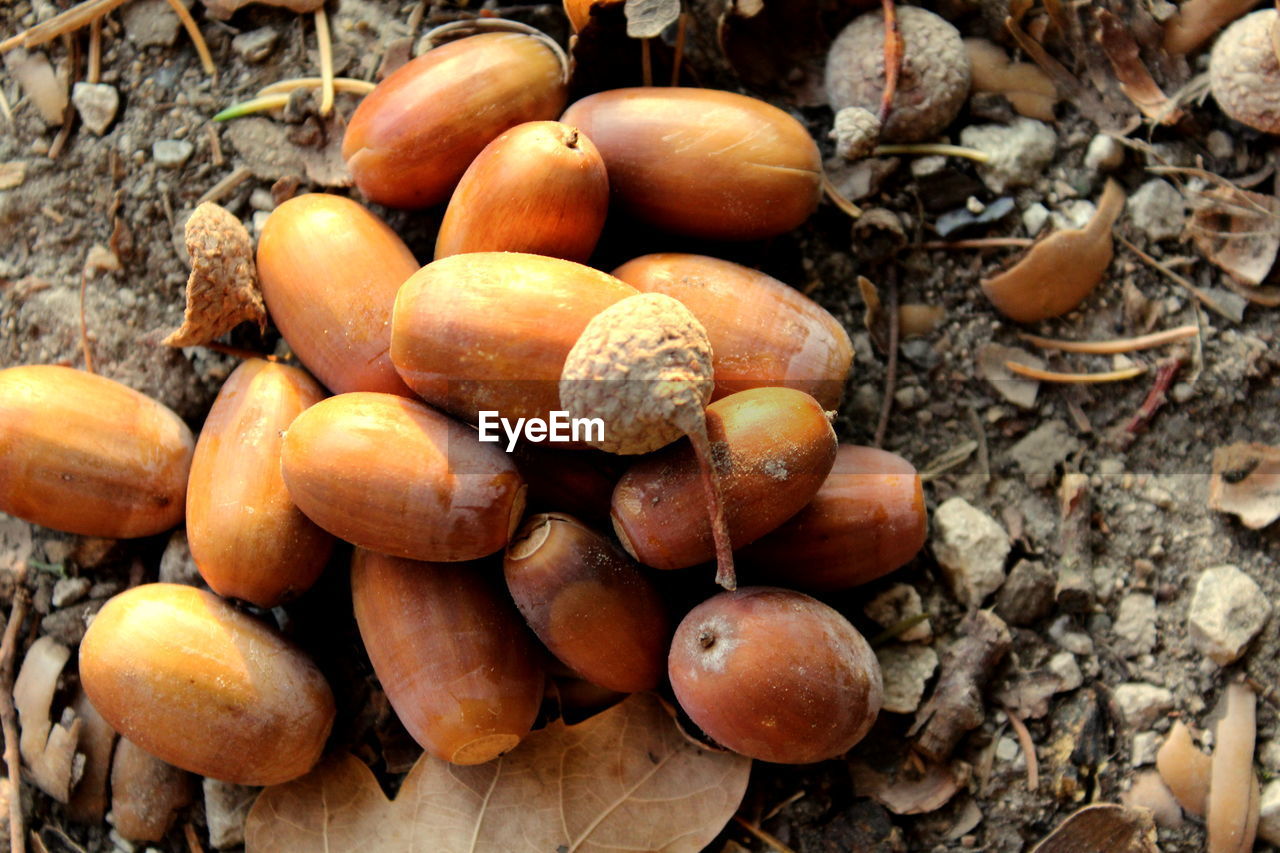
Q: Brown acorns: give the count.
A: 15